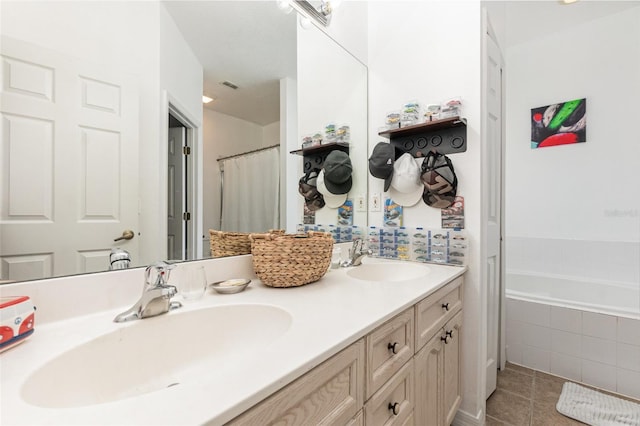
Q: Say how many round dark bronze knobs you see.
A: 5